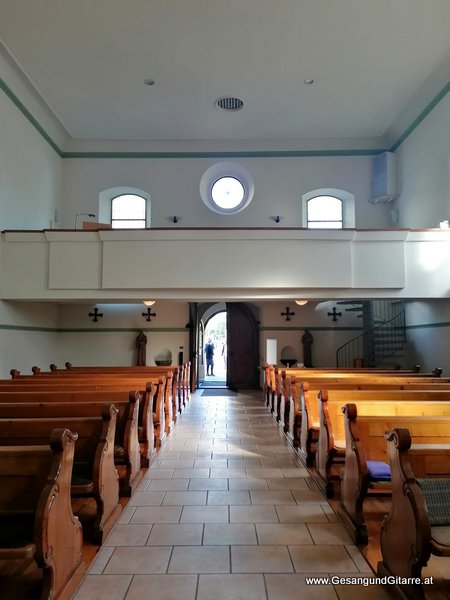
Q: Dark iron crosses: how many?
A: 4